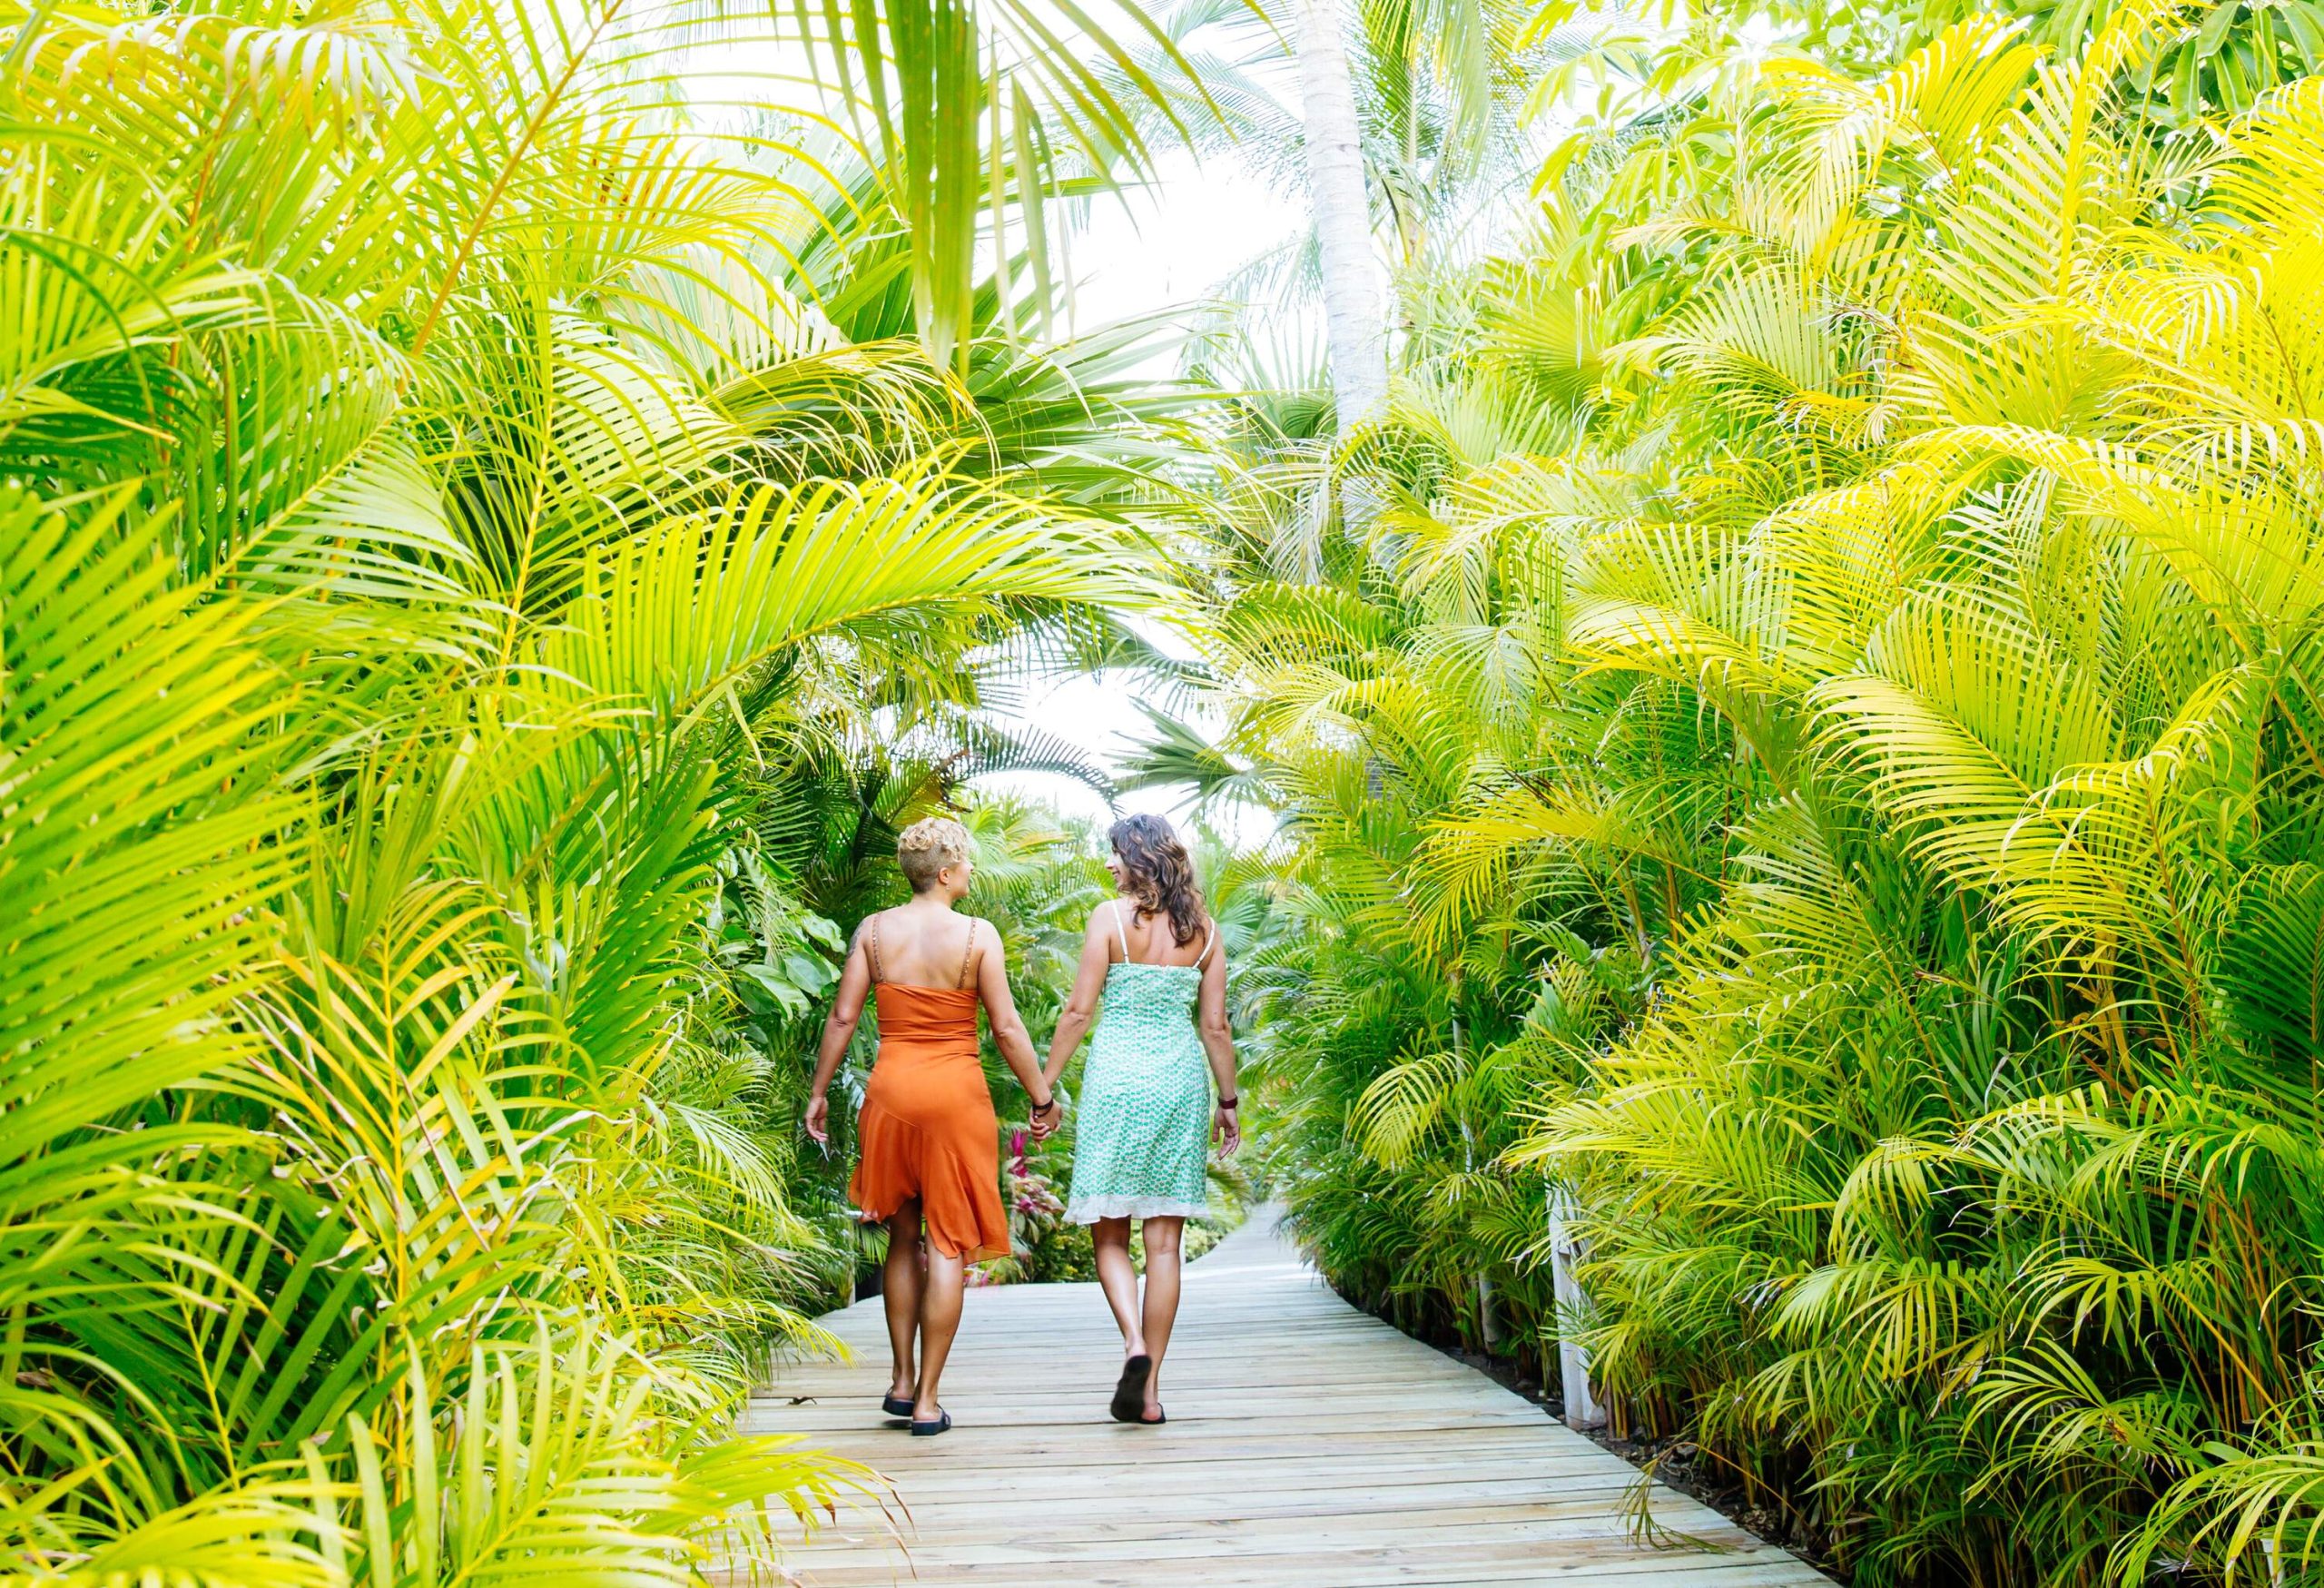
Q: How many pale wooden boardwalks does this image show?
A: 1